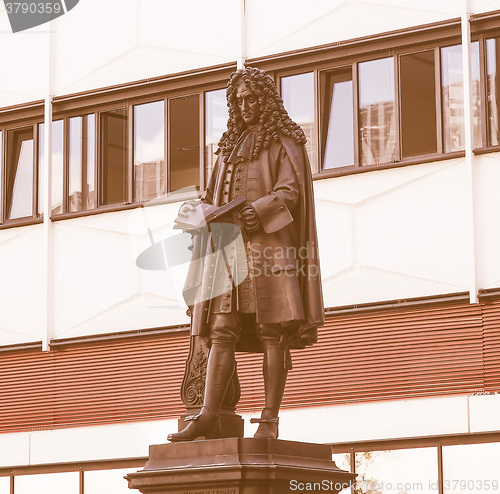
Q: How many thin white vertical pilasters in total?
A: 3